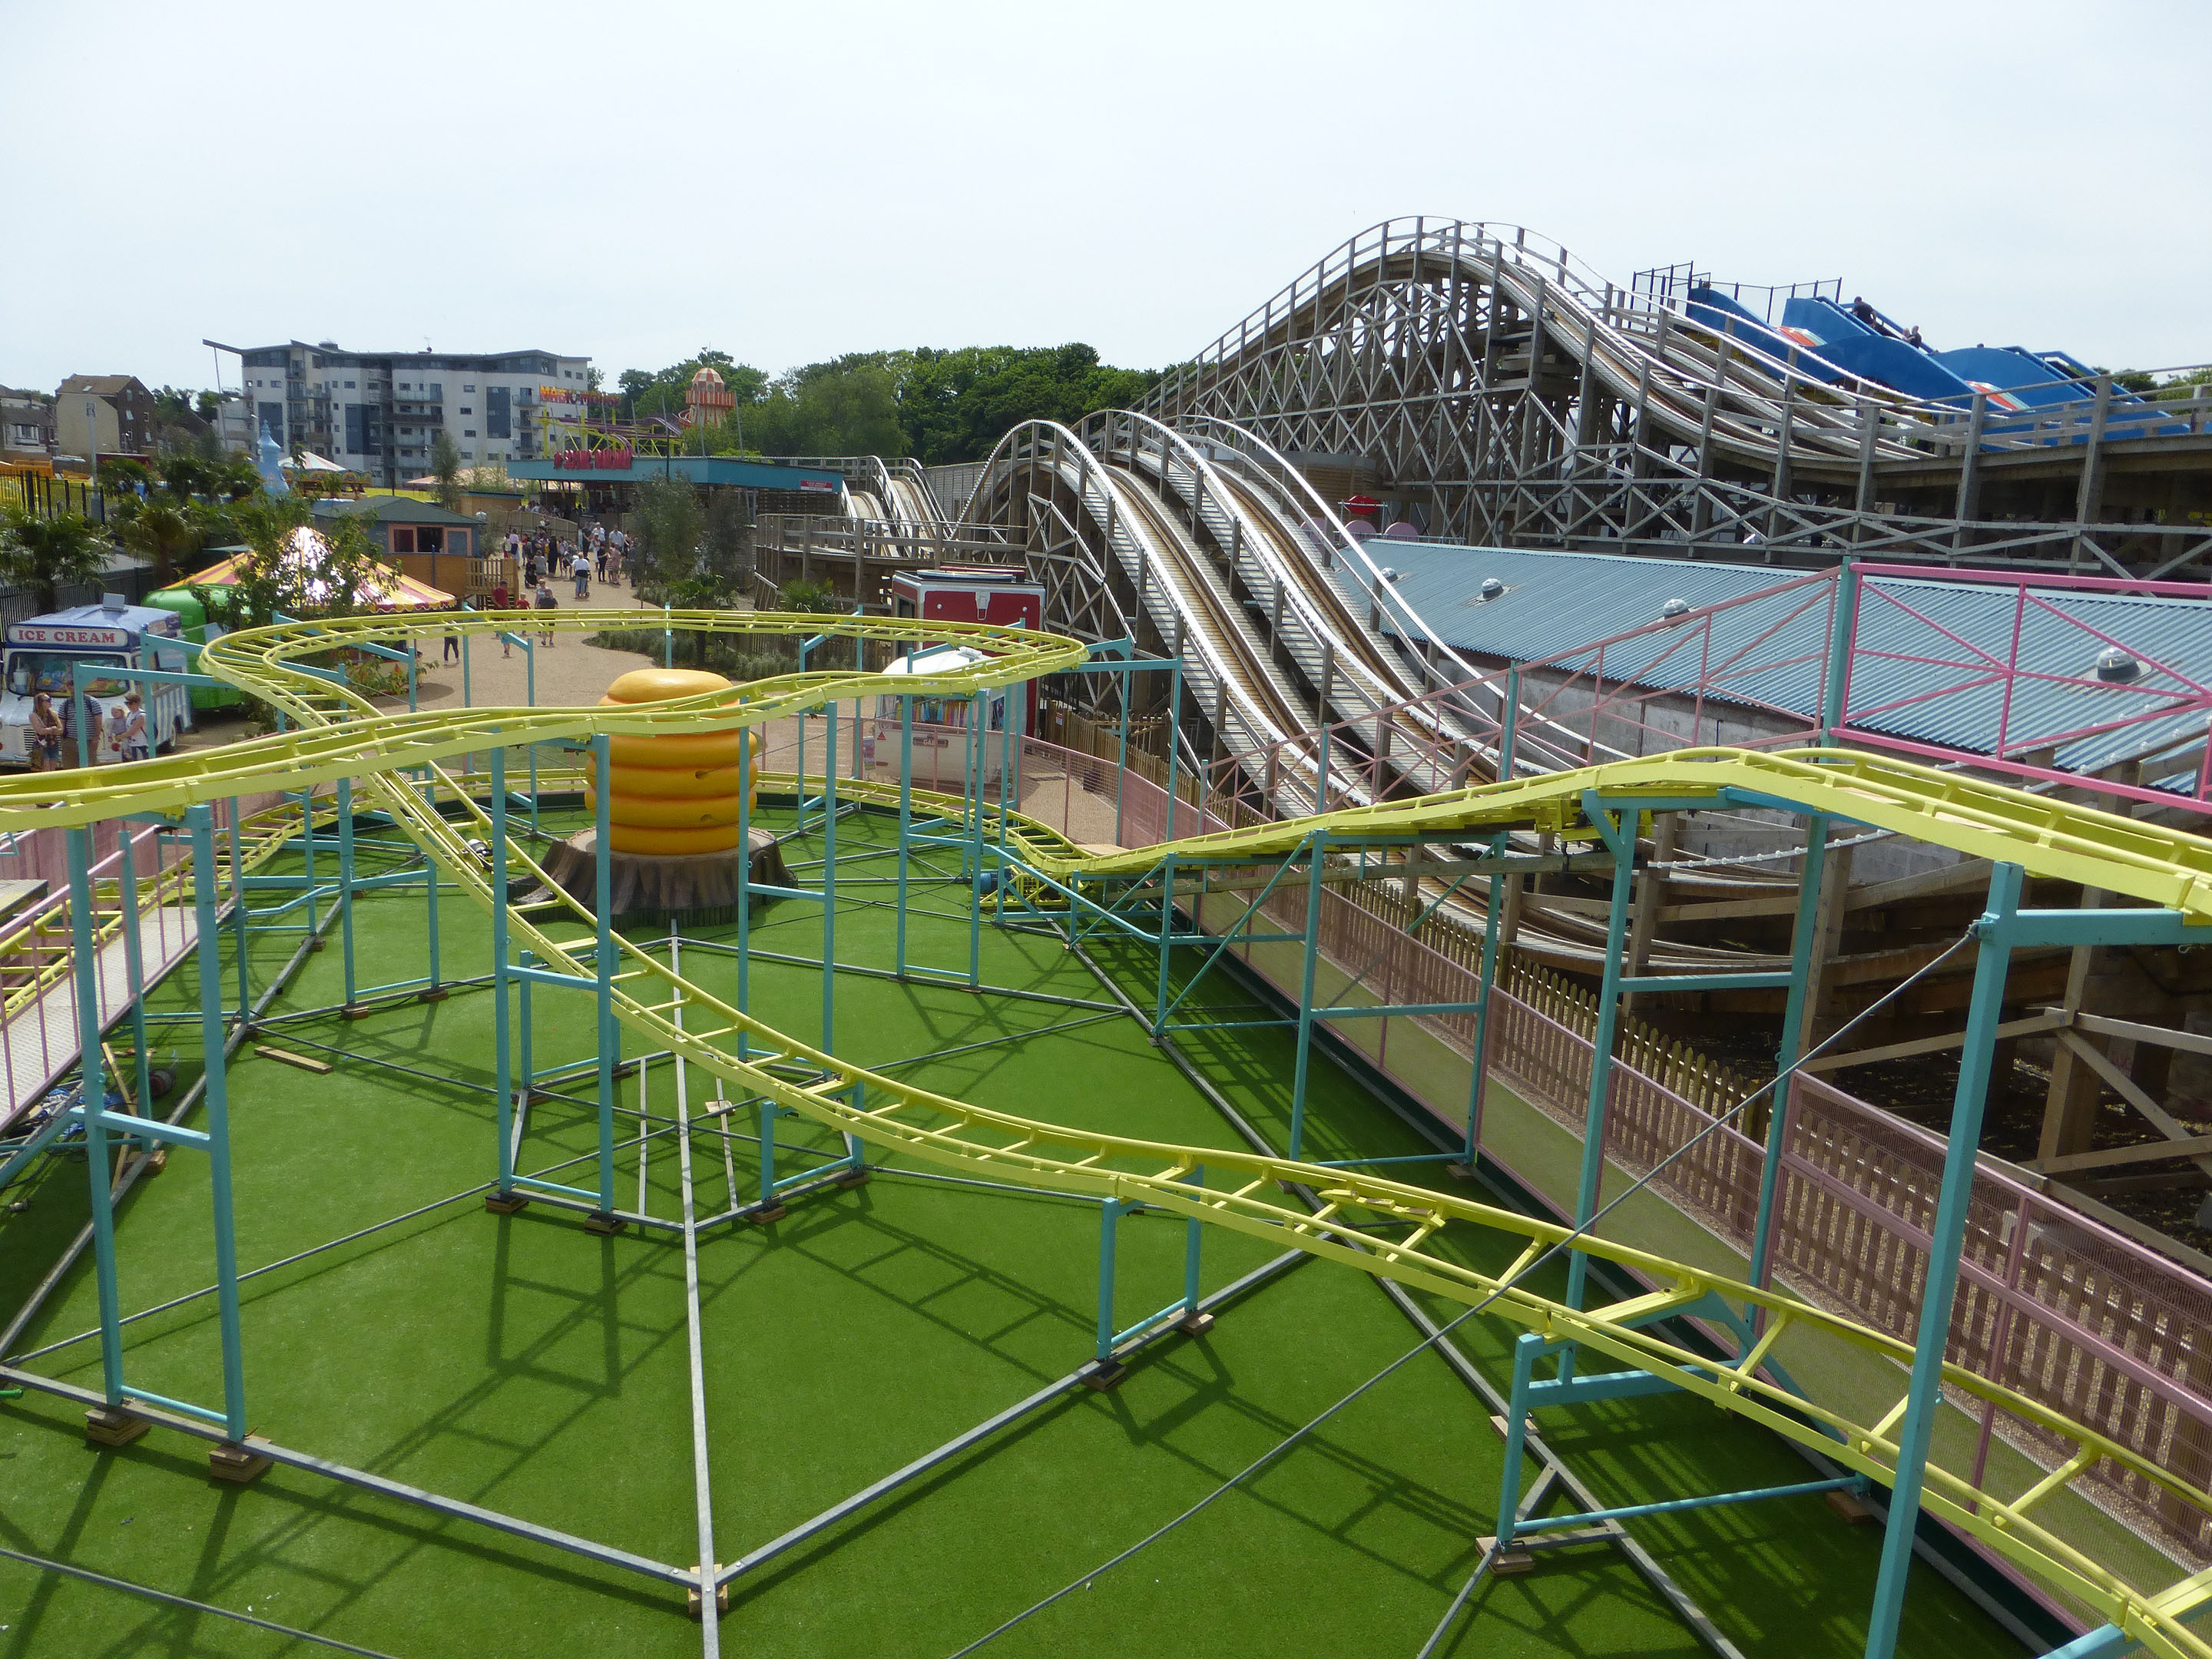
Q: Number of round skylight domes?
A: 4